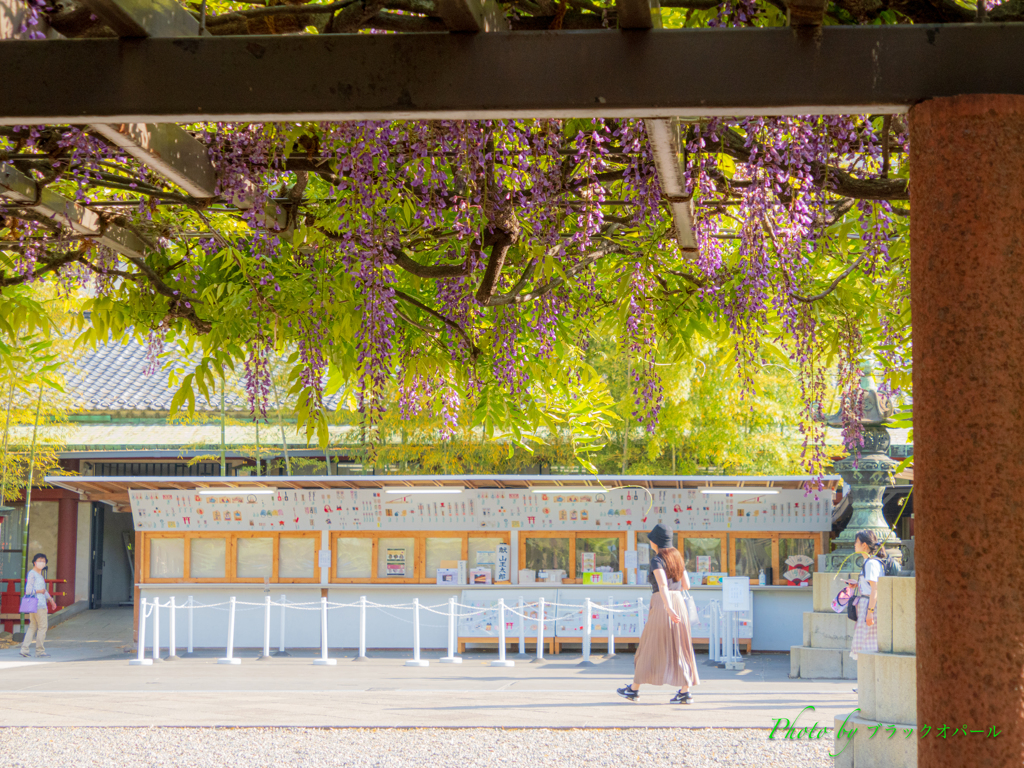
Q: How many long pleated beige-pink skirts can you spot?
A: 1